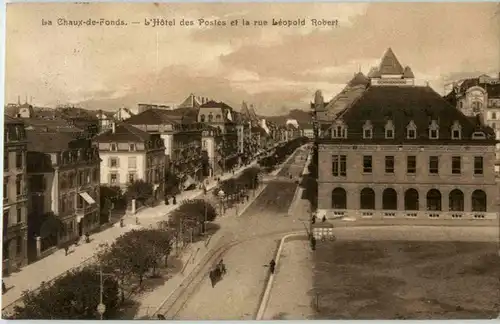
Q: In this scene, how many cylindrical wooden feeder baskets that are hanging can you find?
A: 0